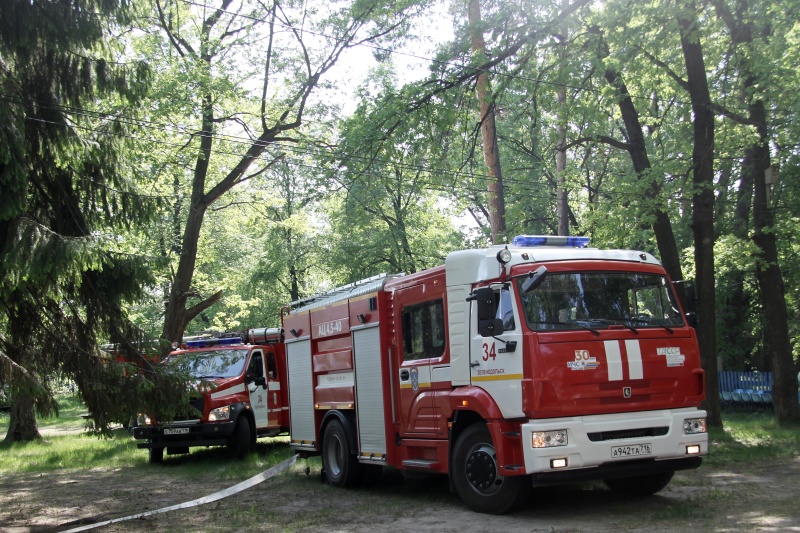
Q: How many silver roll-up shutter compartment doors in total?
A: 2